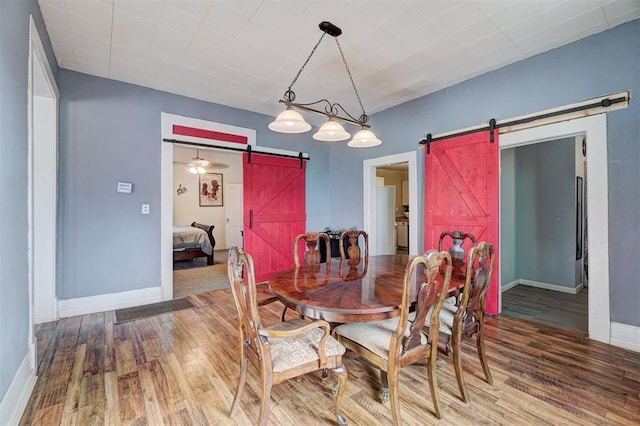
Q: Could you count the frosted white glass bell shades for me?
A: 3